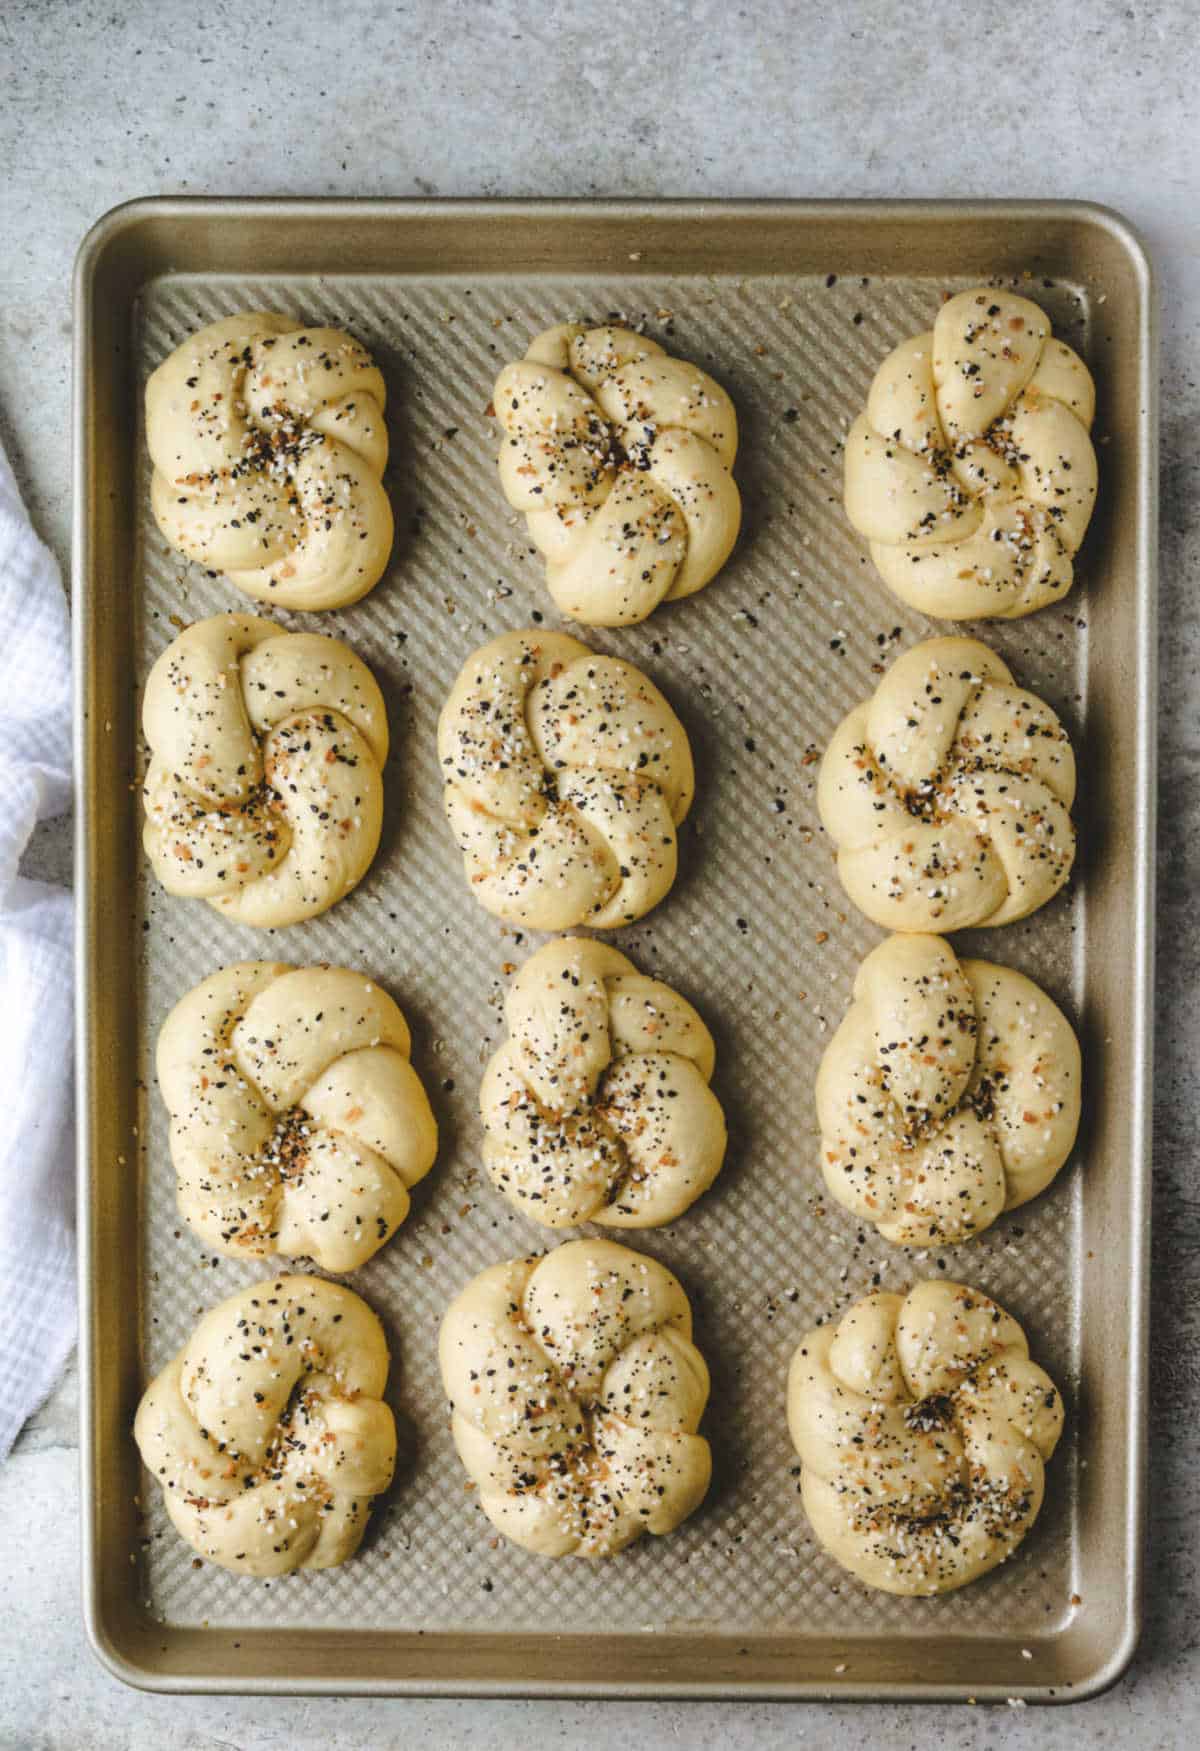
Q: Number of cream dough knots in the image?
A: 12